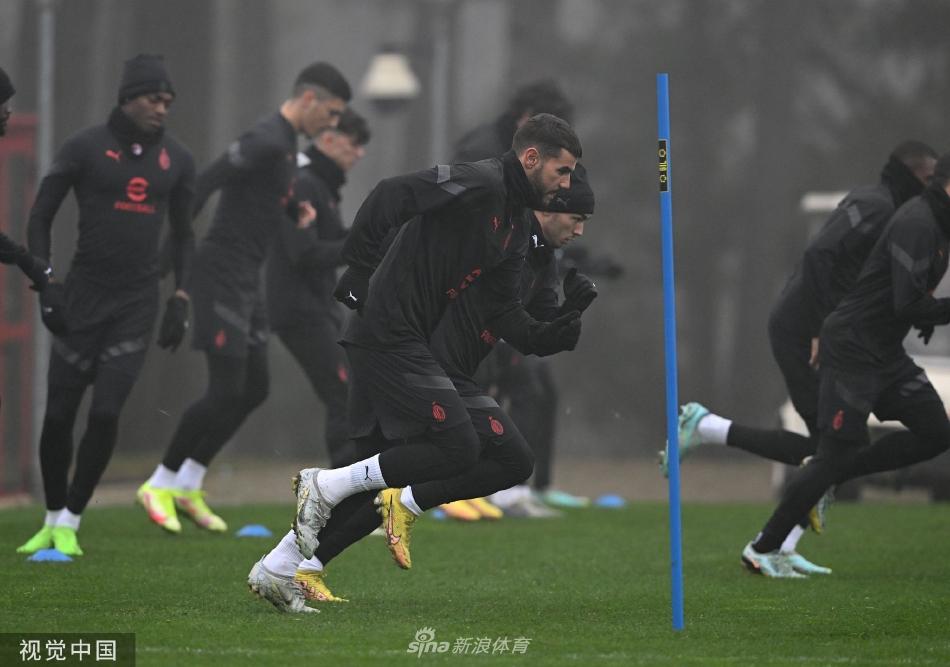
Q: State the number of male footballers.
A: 9